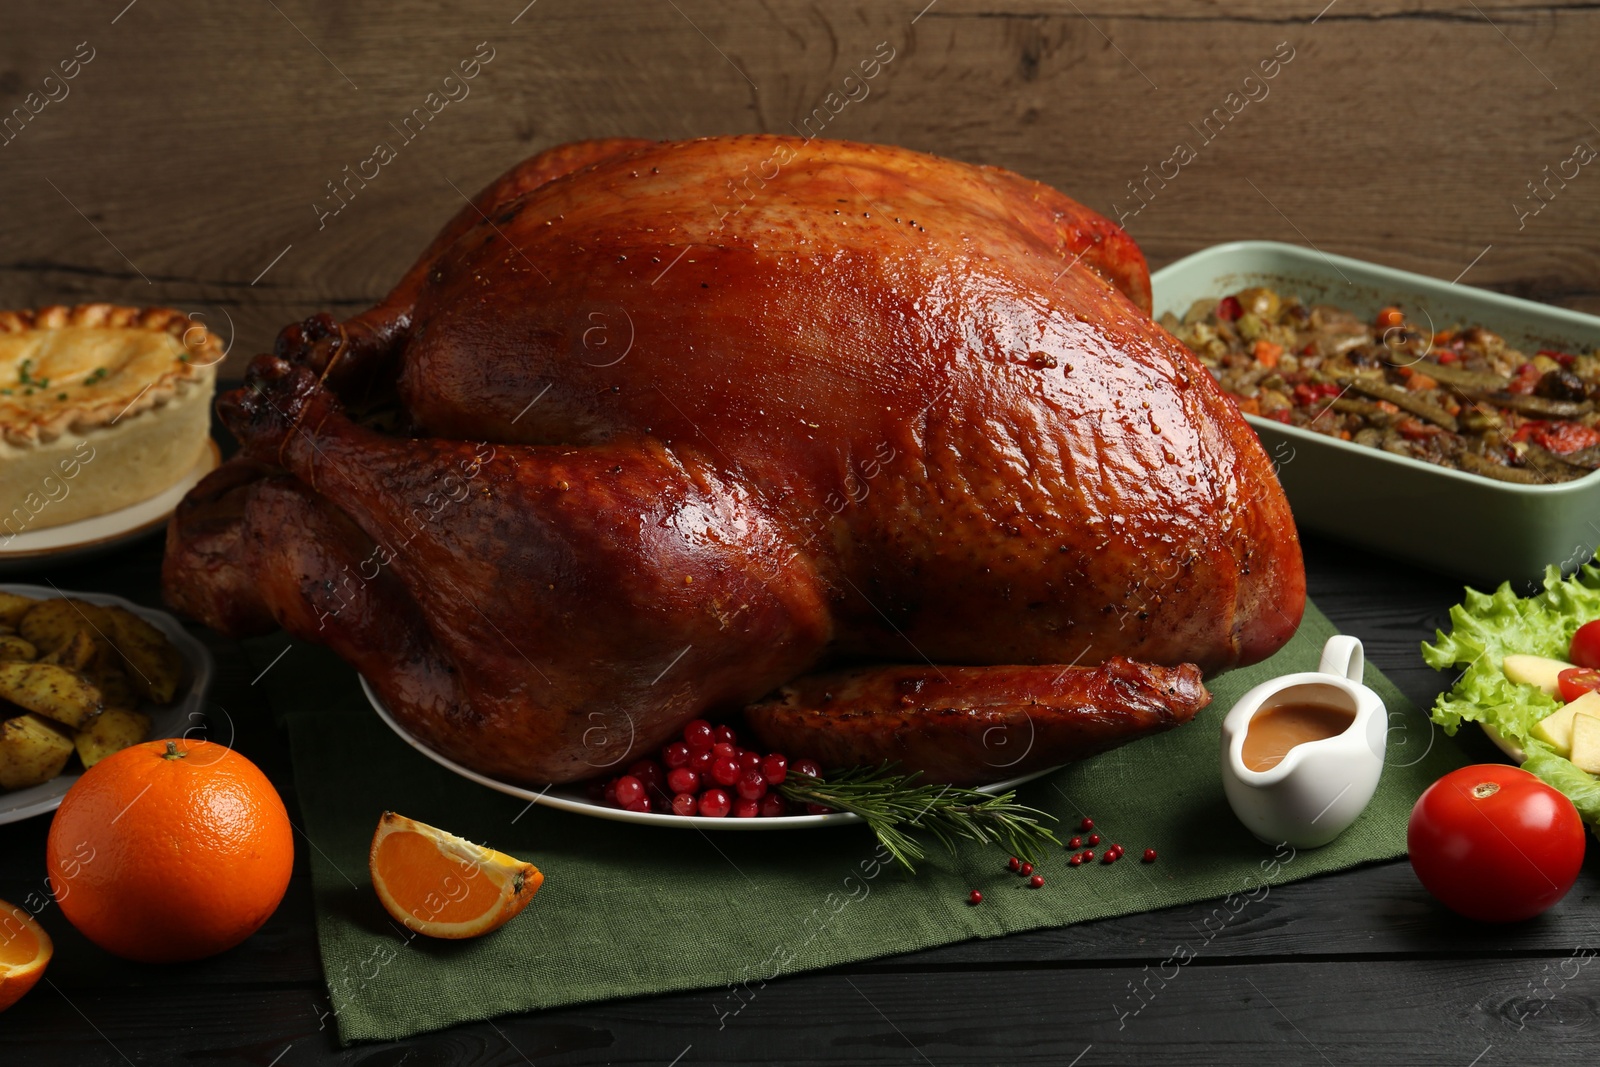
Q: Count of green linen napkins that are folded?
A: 1